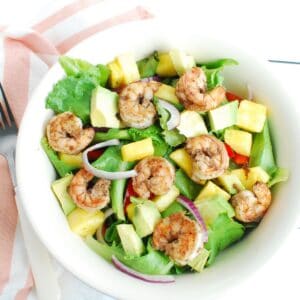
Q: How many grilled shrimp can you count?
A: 8